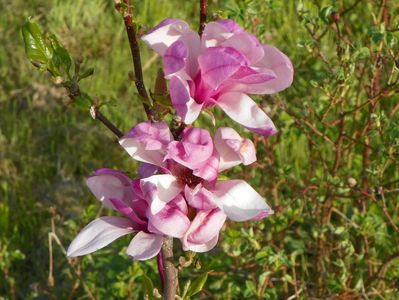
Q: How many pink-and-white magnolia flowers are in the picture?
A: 3